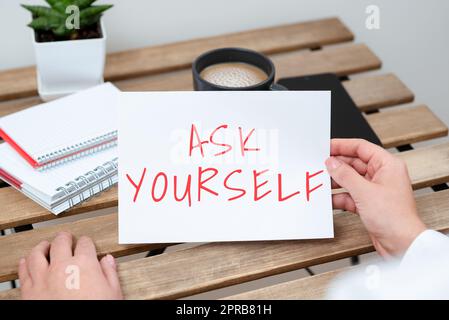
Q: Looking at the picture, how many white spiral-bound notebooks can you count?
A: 2